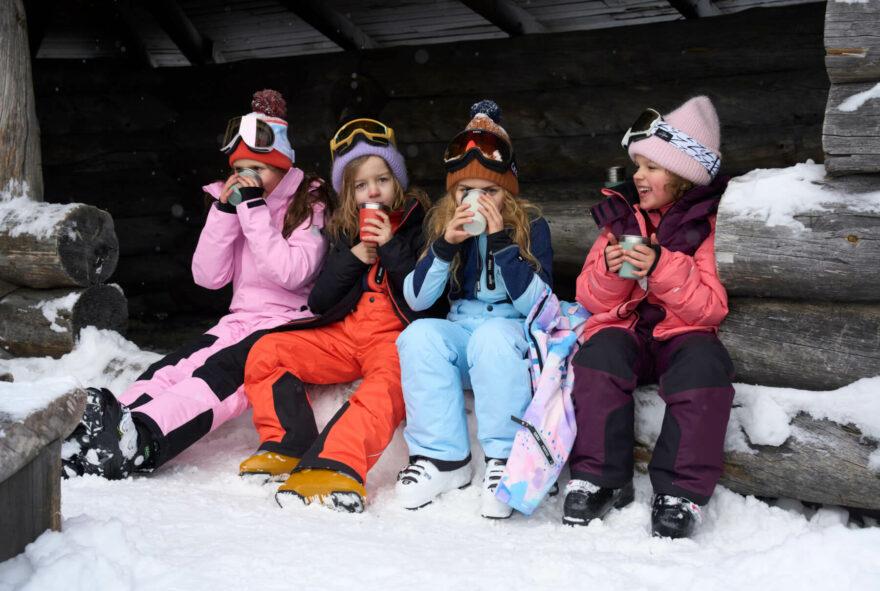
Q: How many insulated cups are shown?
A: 4